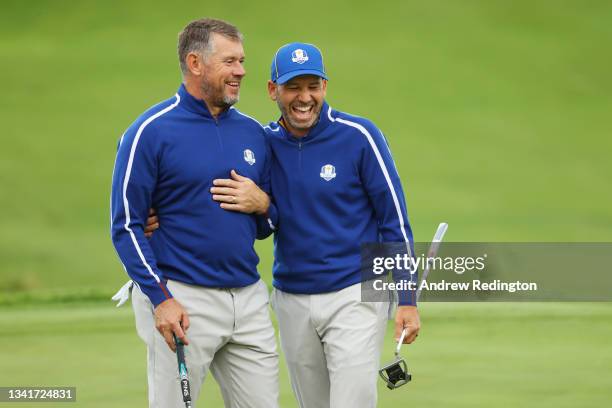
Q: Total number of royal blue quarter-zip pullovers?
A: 2